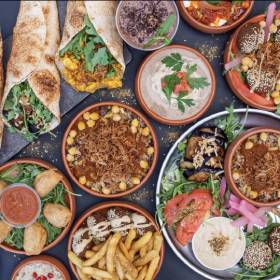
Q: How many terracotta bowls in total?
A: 8